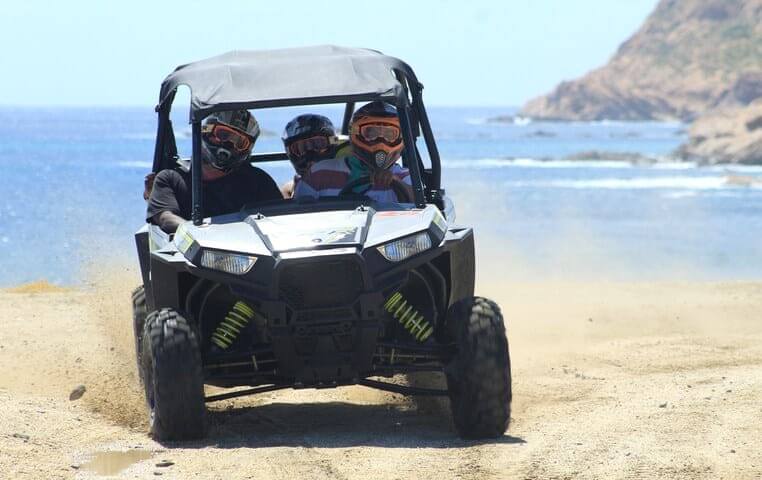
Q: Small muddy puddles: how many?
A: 1